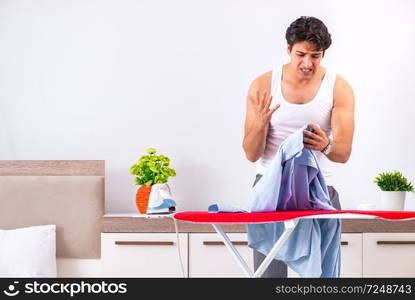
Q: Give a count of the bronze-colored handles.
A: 4